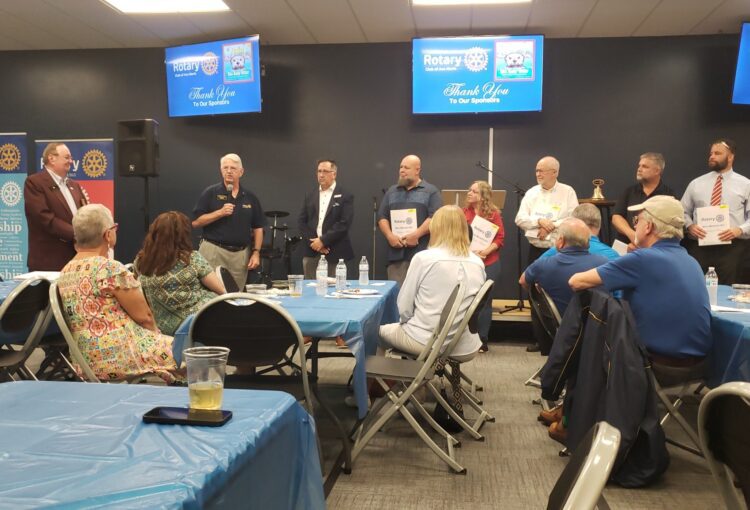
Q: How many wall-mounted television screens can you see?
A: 3